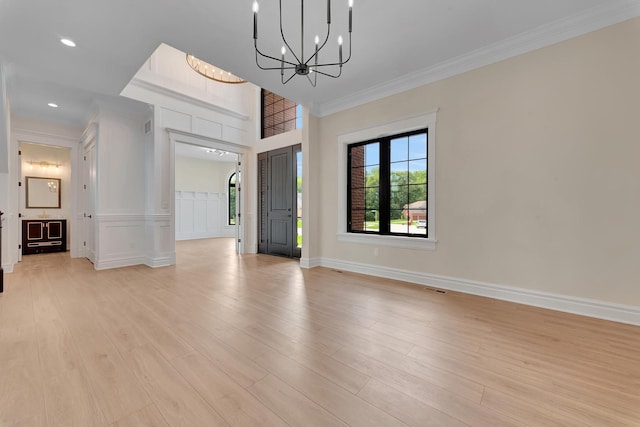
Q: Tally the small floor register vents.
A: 2